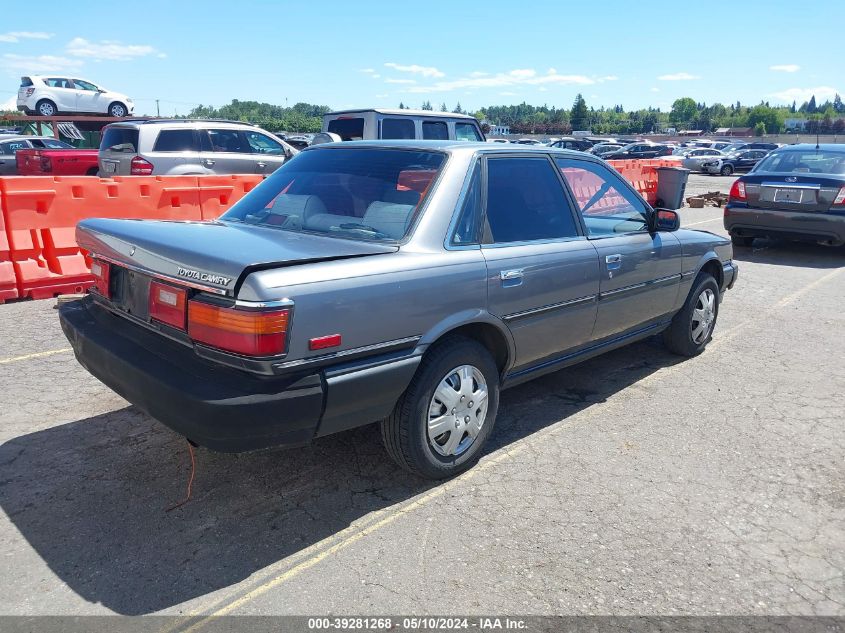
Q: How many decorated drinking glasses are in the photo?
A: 0